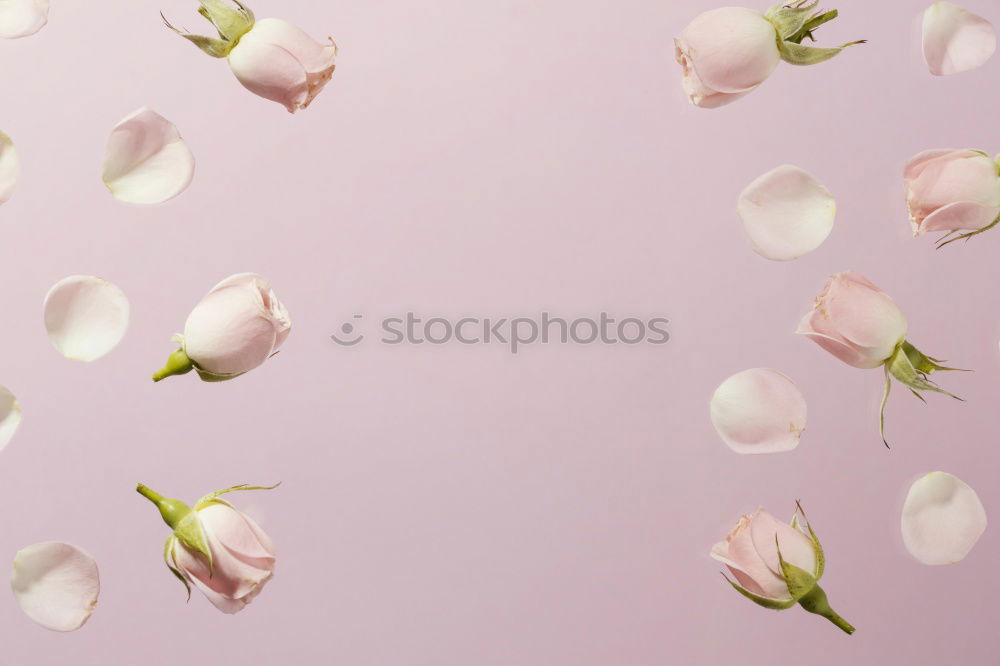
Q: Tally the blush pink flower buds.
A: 7